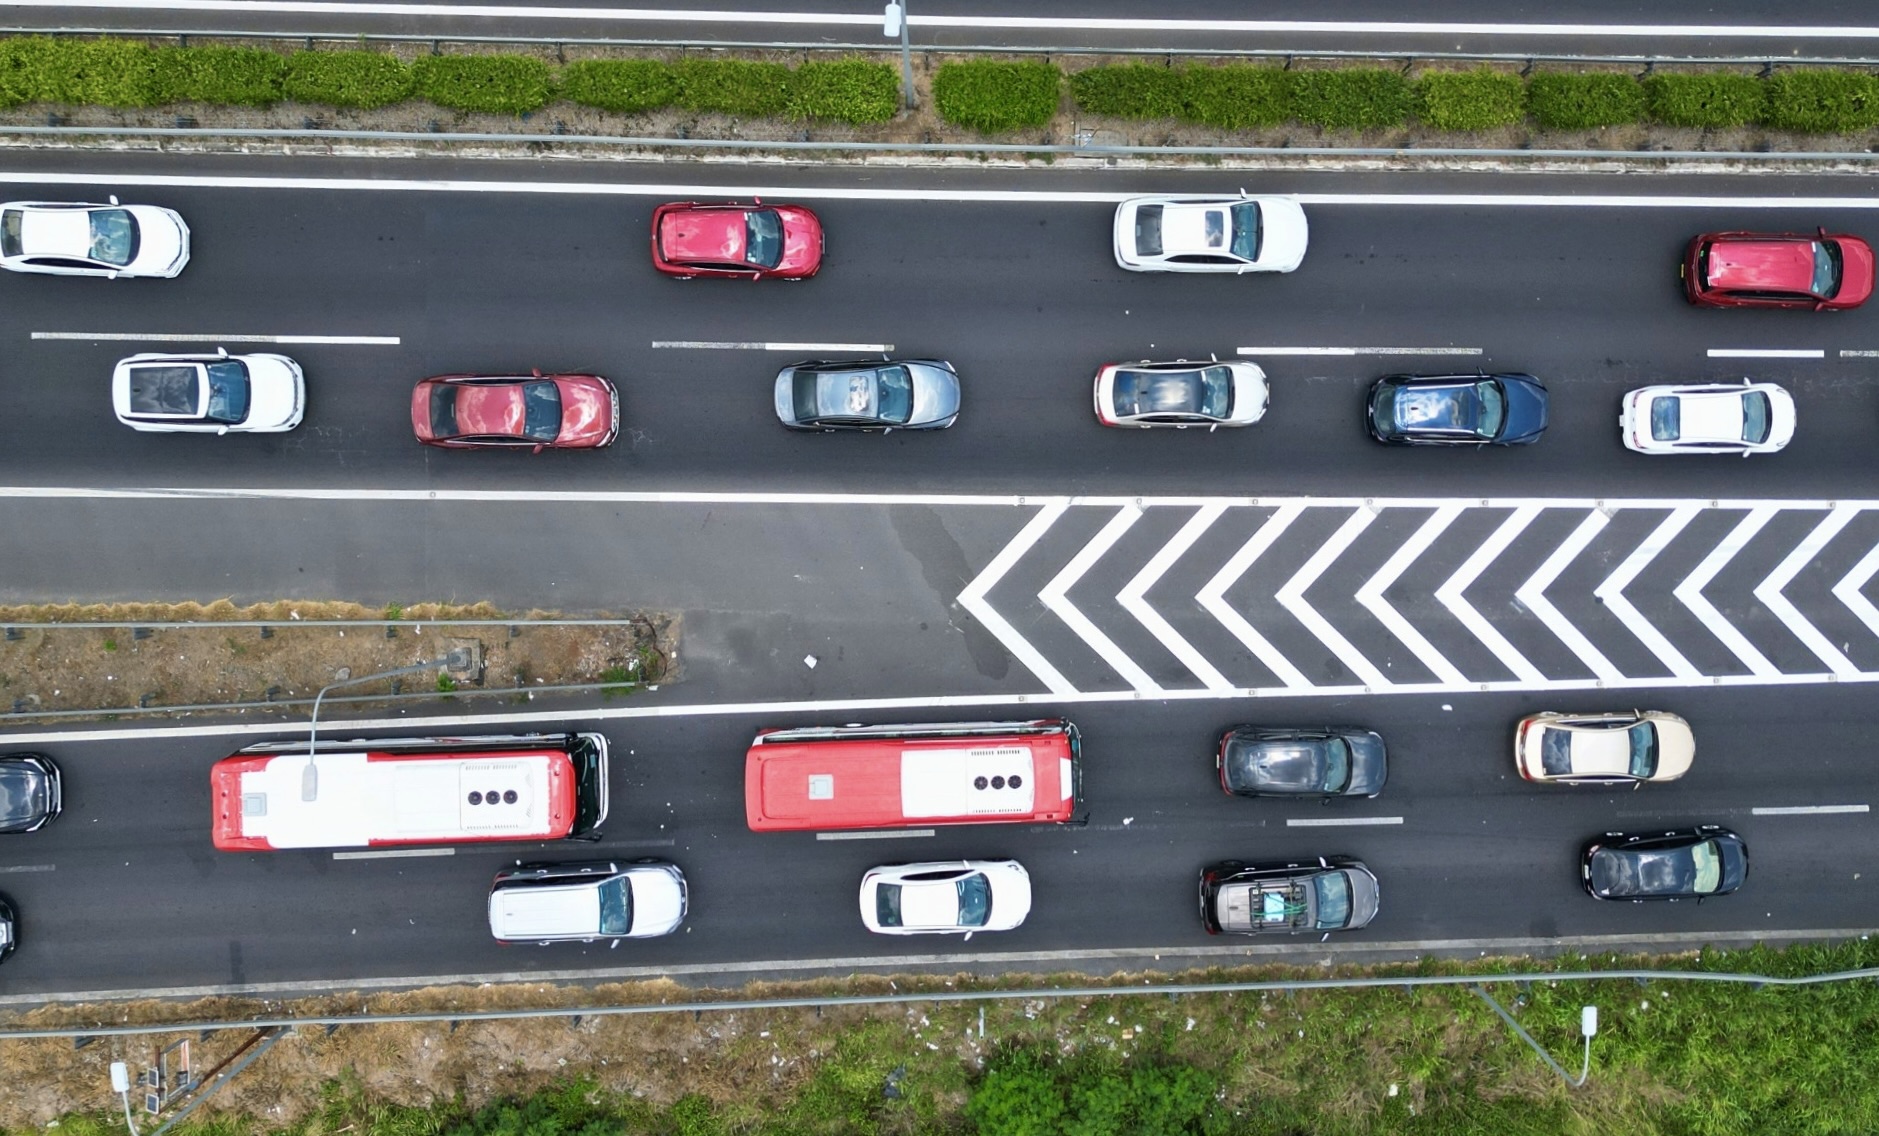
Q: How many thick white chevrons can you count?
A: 12